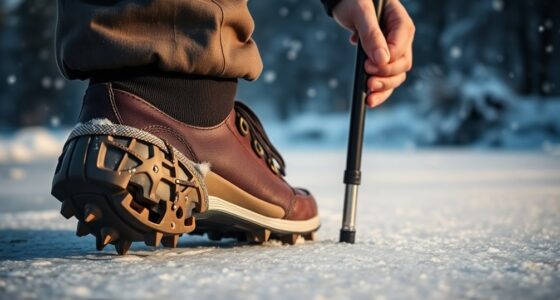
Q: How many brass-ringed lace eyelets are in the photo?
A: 3